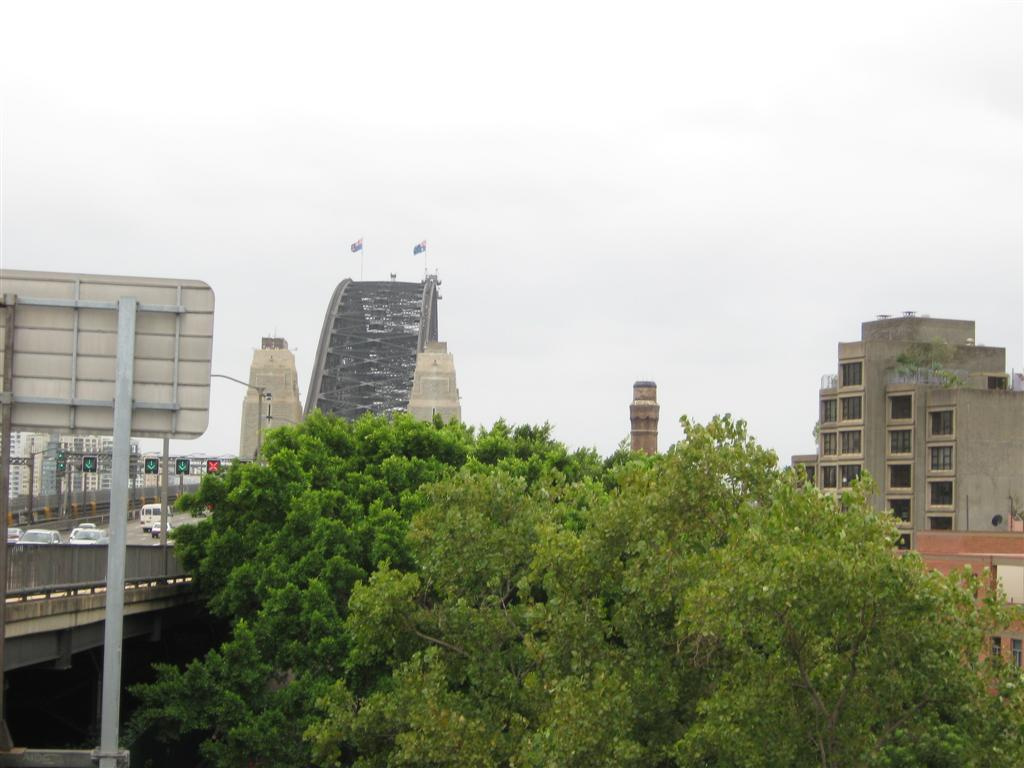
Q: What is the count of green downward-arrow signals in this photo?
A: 3